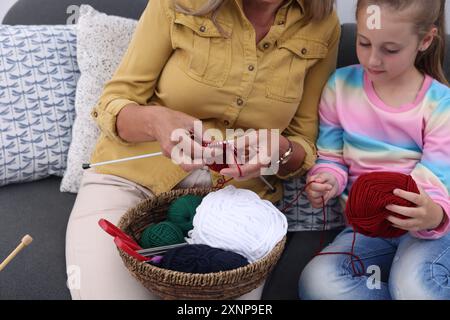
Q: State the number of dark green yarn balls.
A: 2